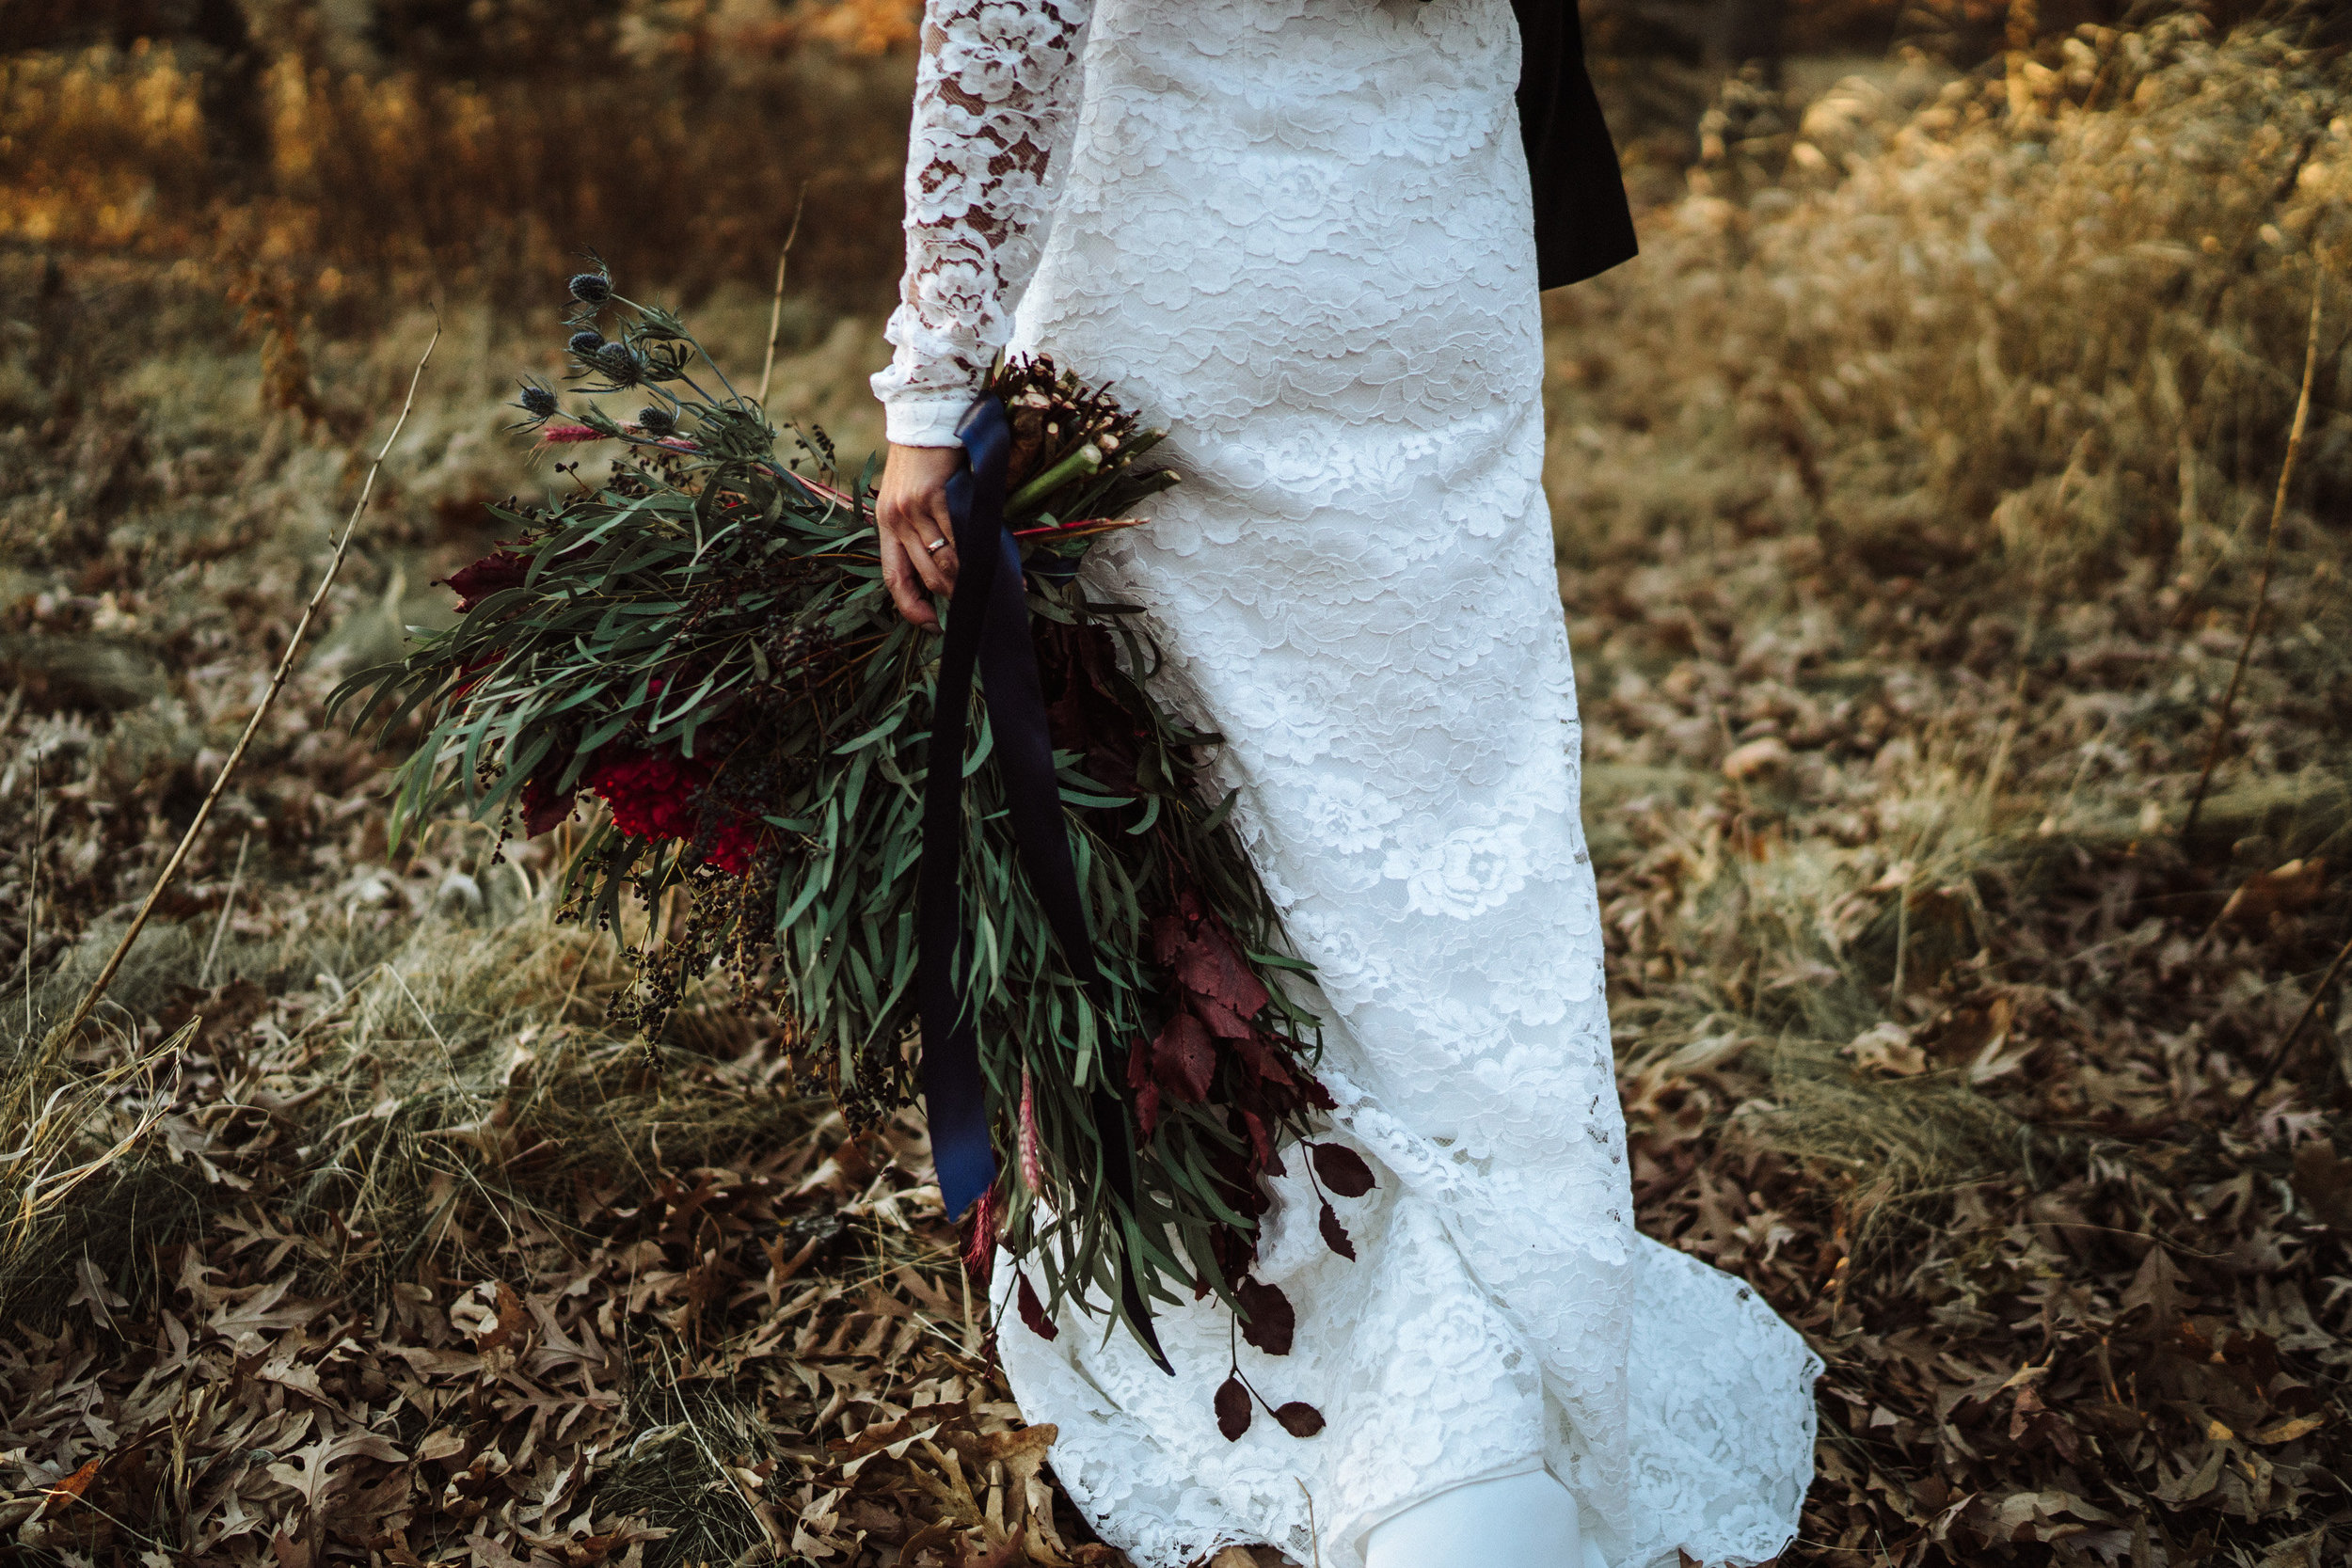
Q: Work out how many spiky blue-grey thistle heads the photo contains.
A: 5